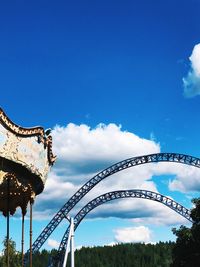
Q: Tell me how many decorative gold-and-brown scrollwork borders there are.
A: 1